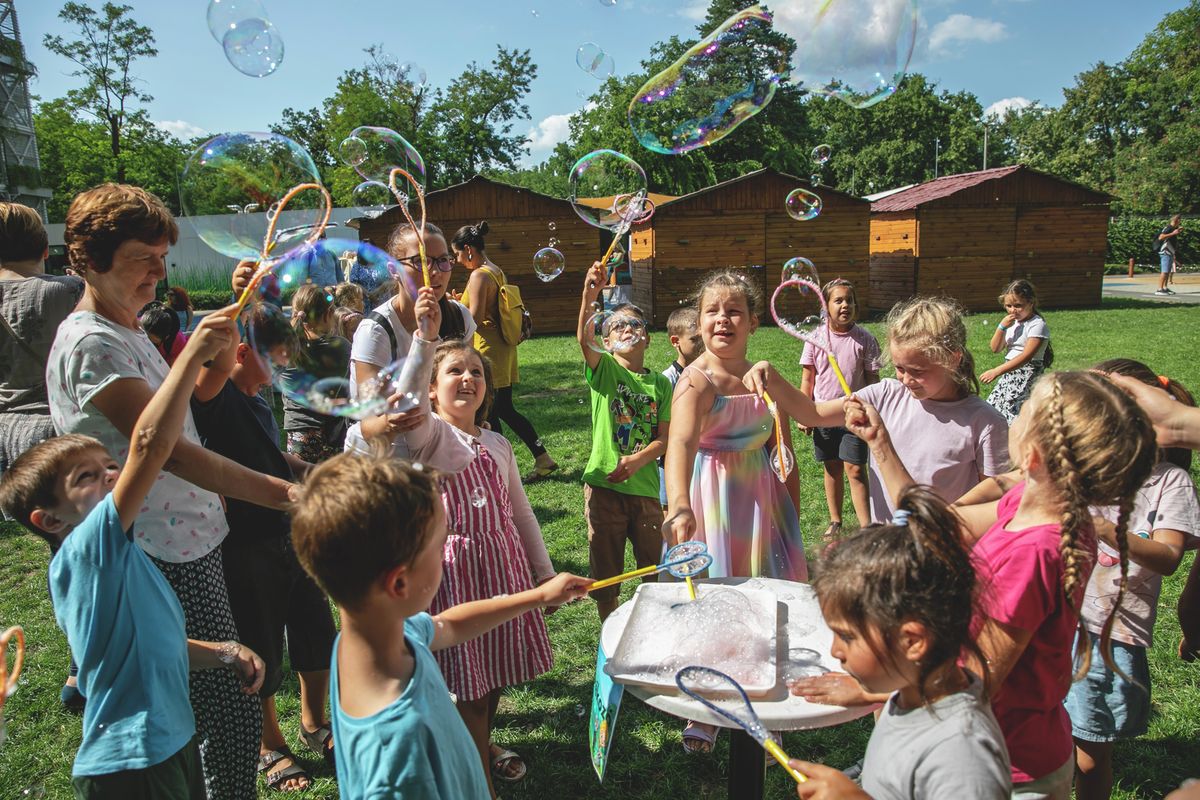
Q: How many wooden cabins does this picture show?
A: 3